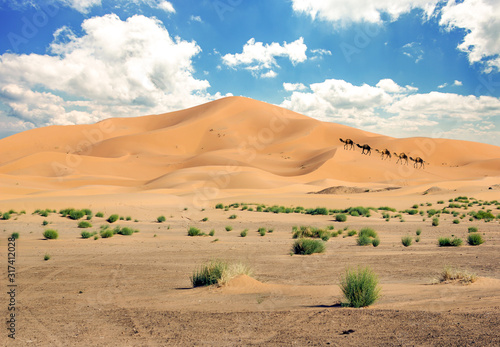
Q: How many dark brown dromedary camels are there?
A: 5